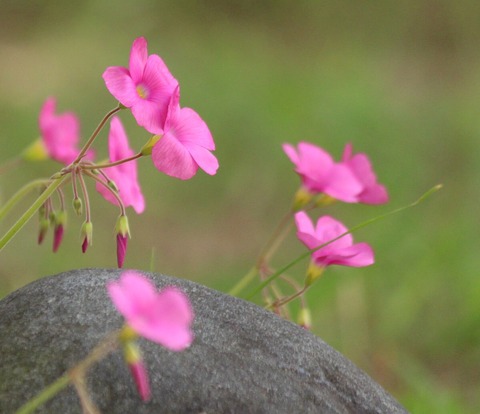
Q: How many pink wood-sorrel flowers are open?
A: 8